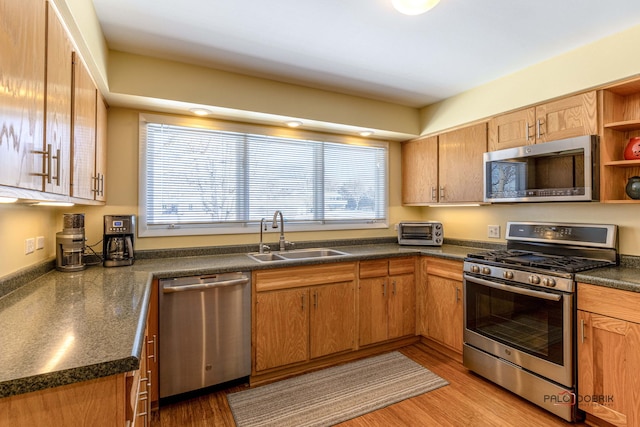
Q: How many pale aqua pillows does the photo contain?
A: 0